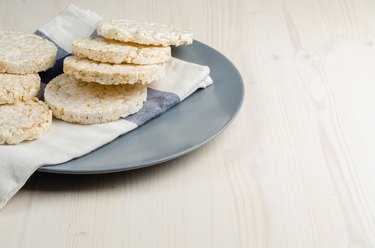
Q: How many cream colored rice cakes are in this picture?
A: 7